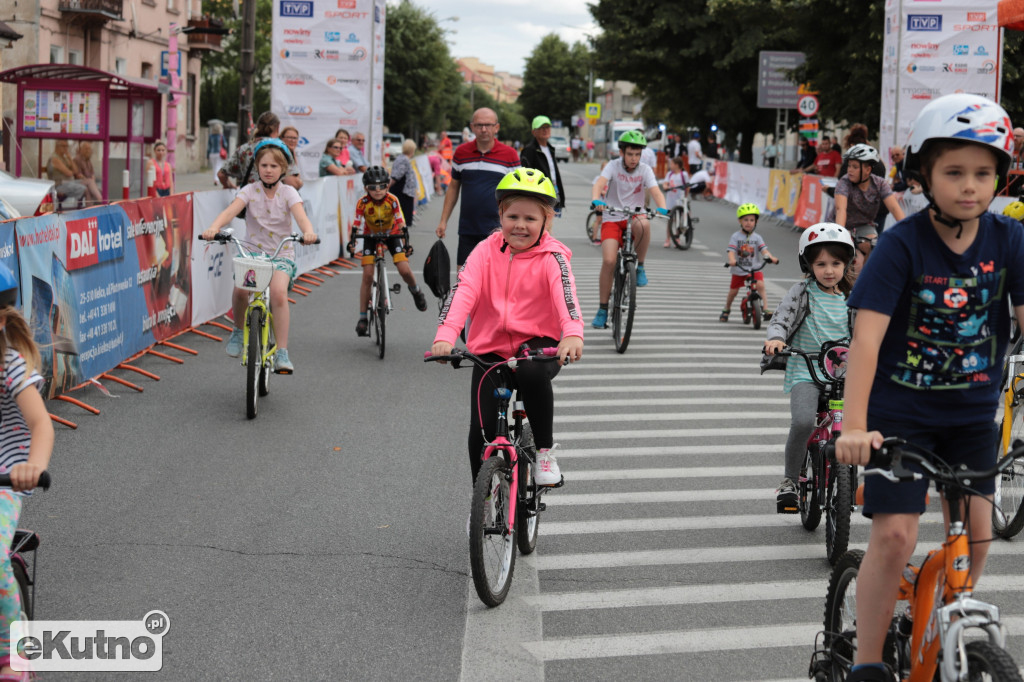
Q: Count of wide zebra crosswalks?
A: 1